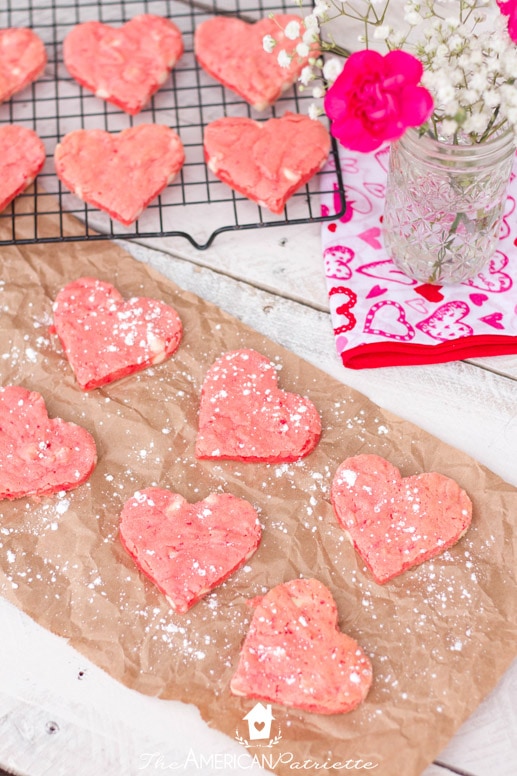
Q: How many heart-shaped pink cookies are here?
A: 12